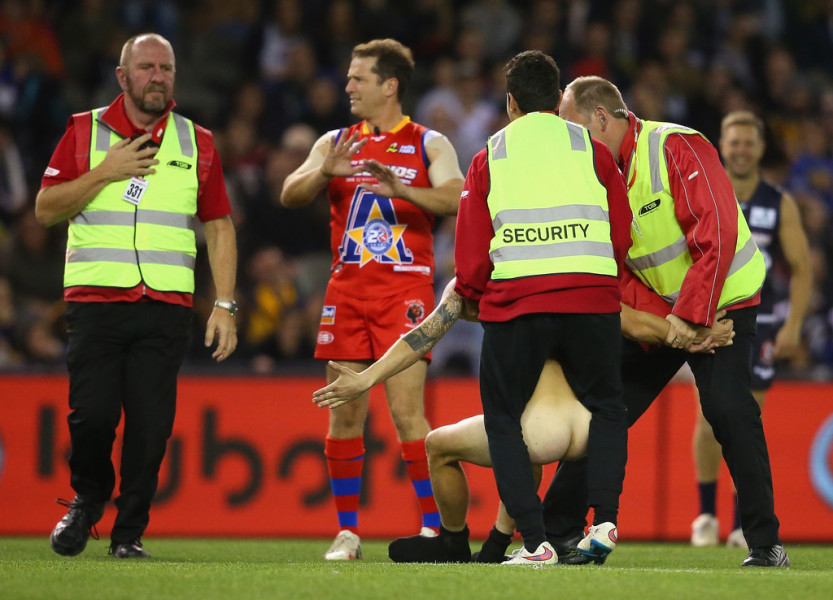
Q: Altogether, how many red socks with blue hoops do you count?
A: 2